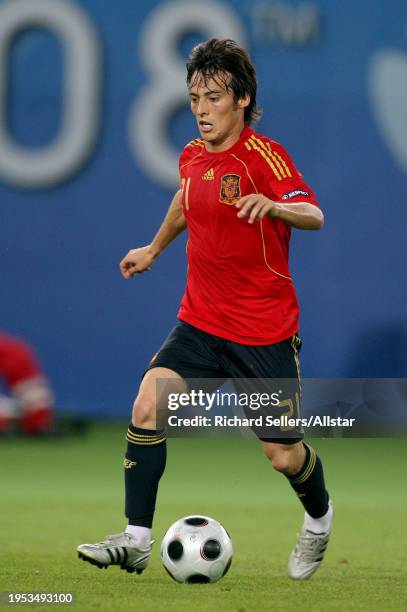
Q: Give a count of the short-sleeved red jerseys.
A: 1